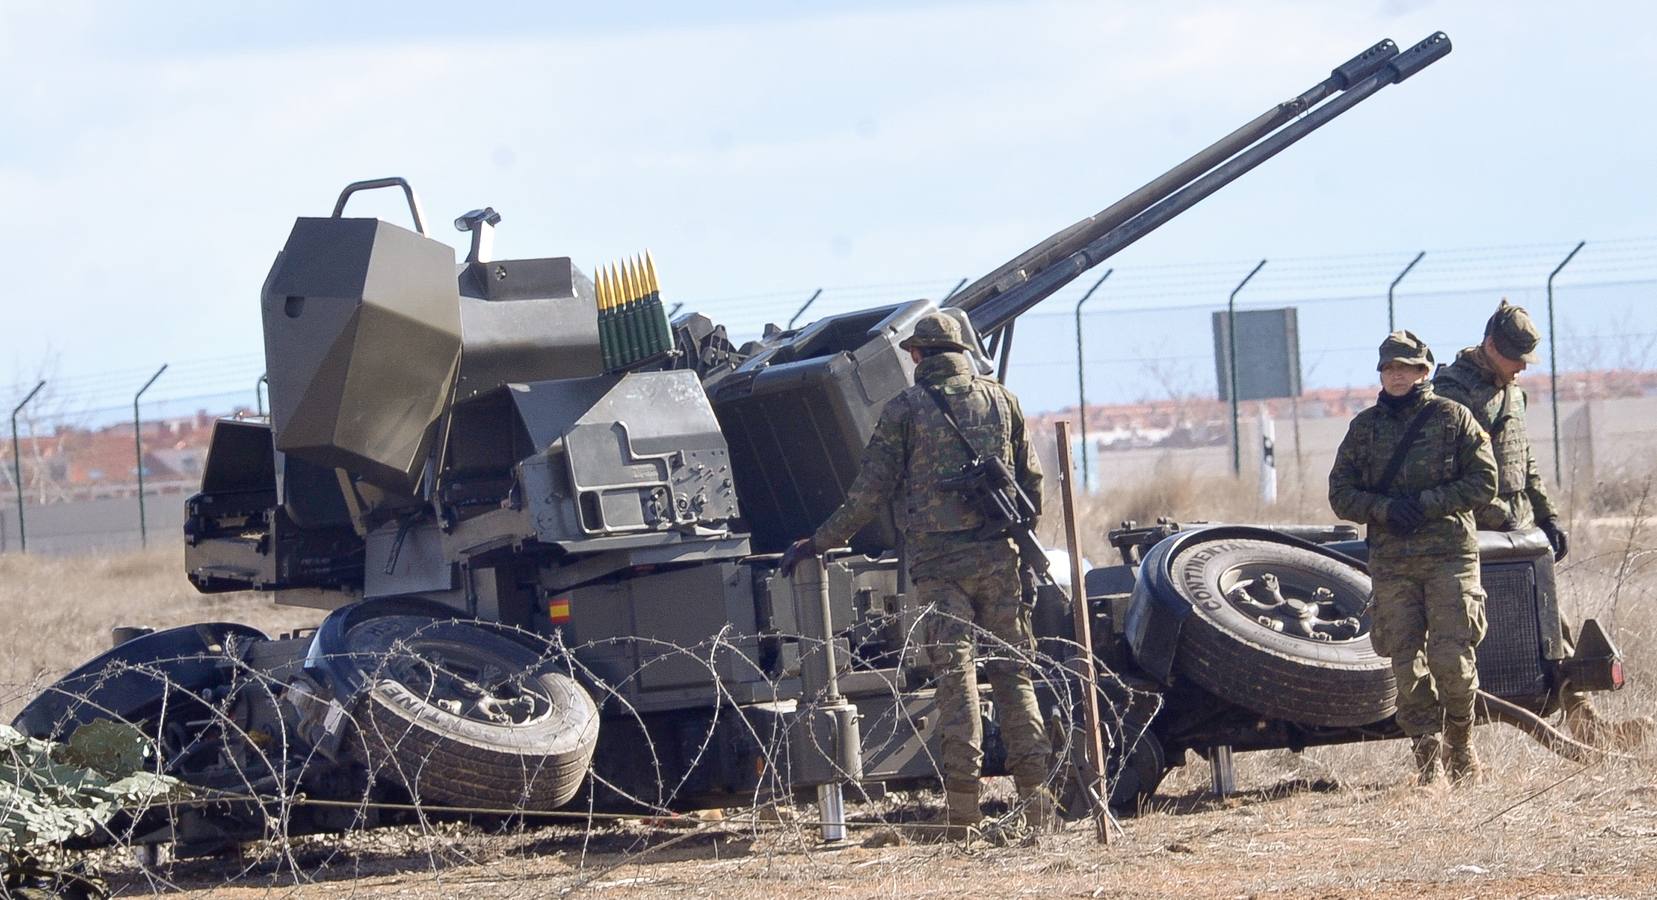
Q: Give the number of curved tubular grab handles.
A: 1